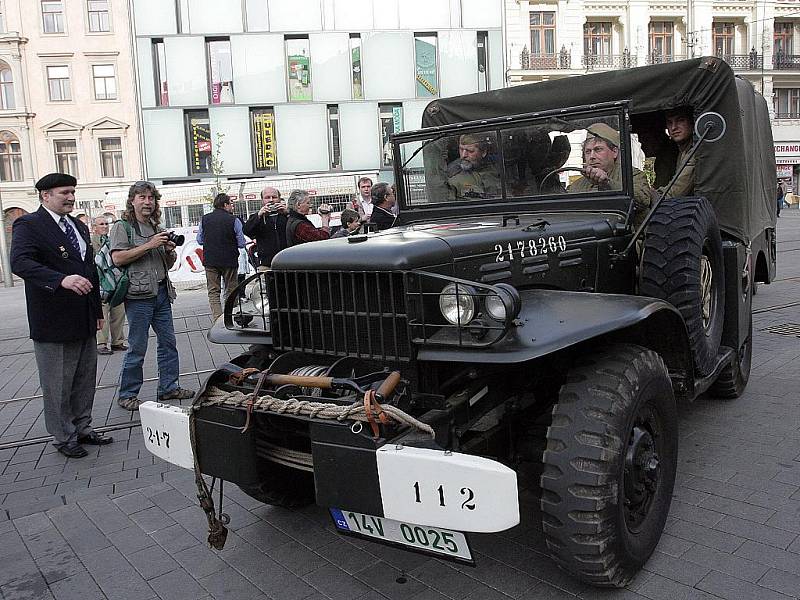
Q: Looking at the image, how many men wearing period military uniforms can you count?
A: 3